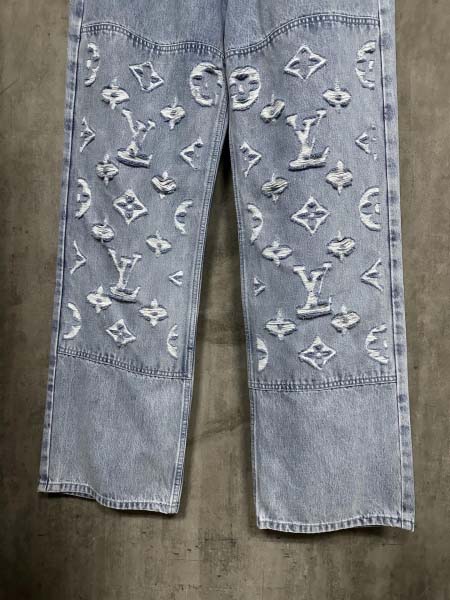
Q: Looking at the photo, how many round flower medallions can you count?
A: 12